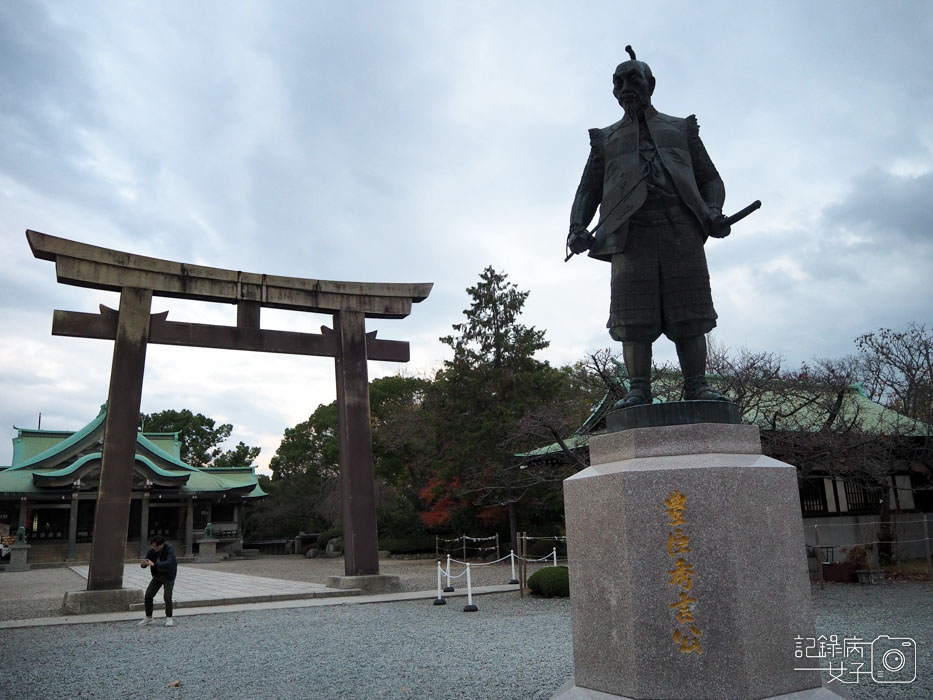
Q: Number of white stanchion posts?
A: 5